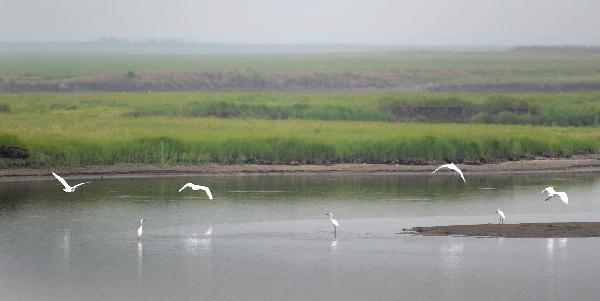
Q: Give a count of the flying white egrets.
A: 4